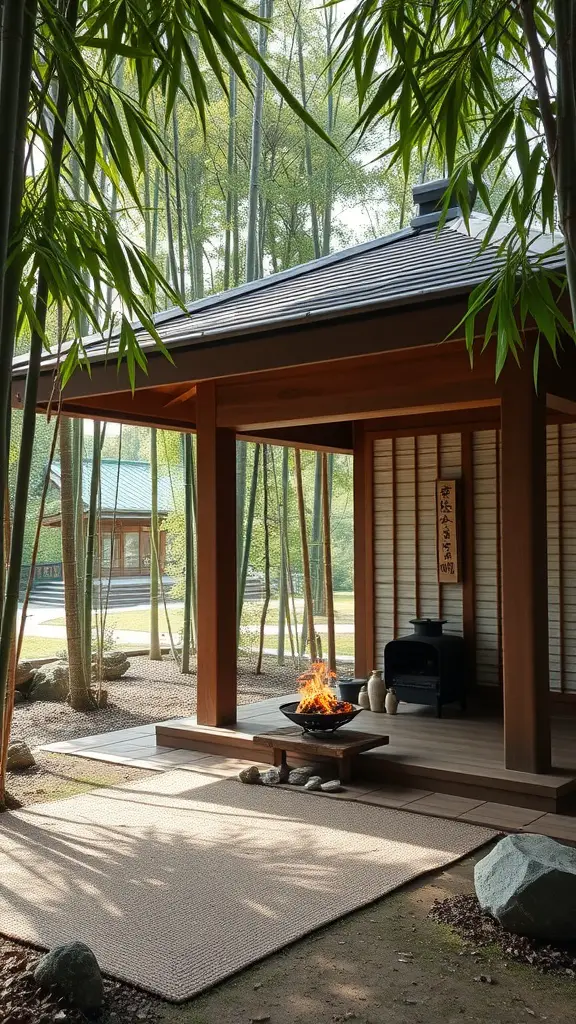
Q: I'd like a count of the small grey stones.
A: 5